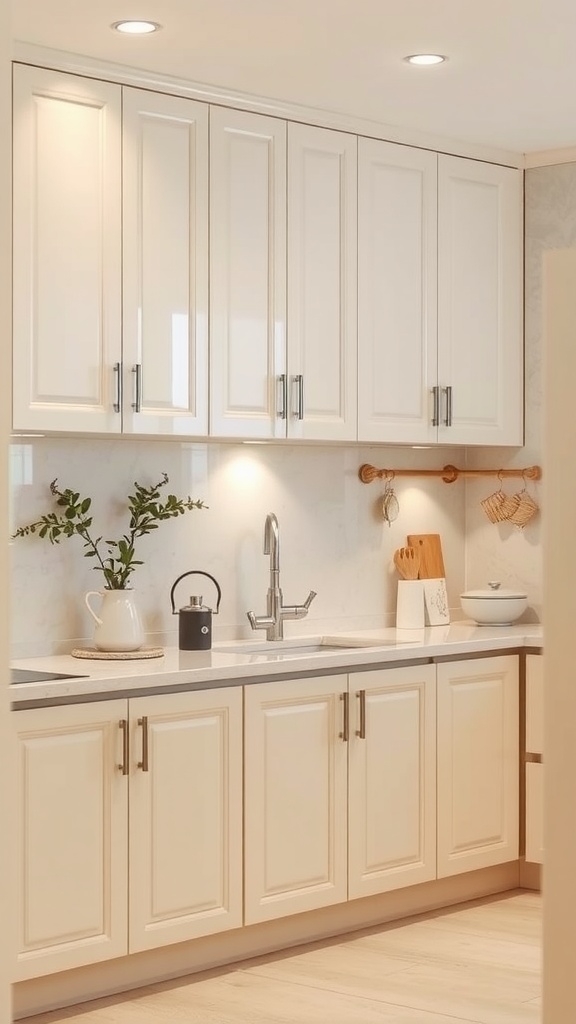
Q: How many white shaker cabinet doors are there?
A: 11